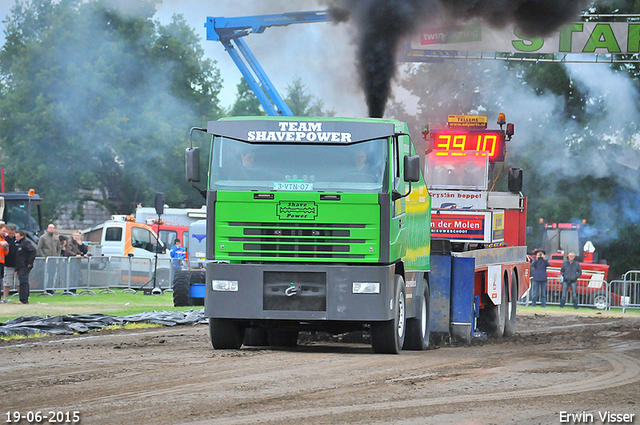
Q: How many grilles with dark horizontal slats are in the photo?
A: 1